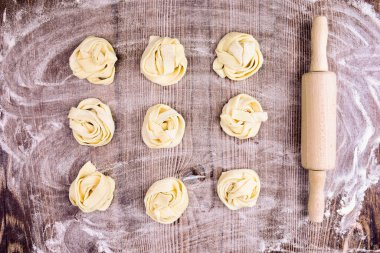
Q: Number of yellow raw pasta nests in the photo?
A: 9